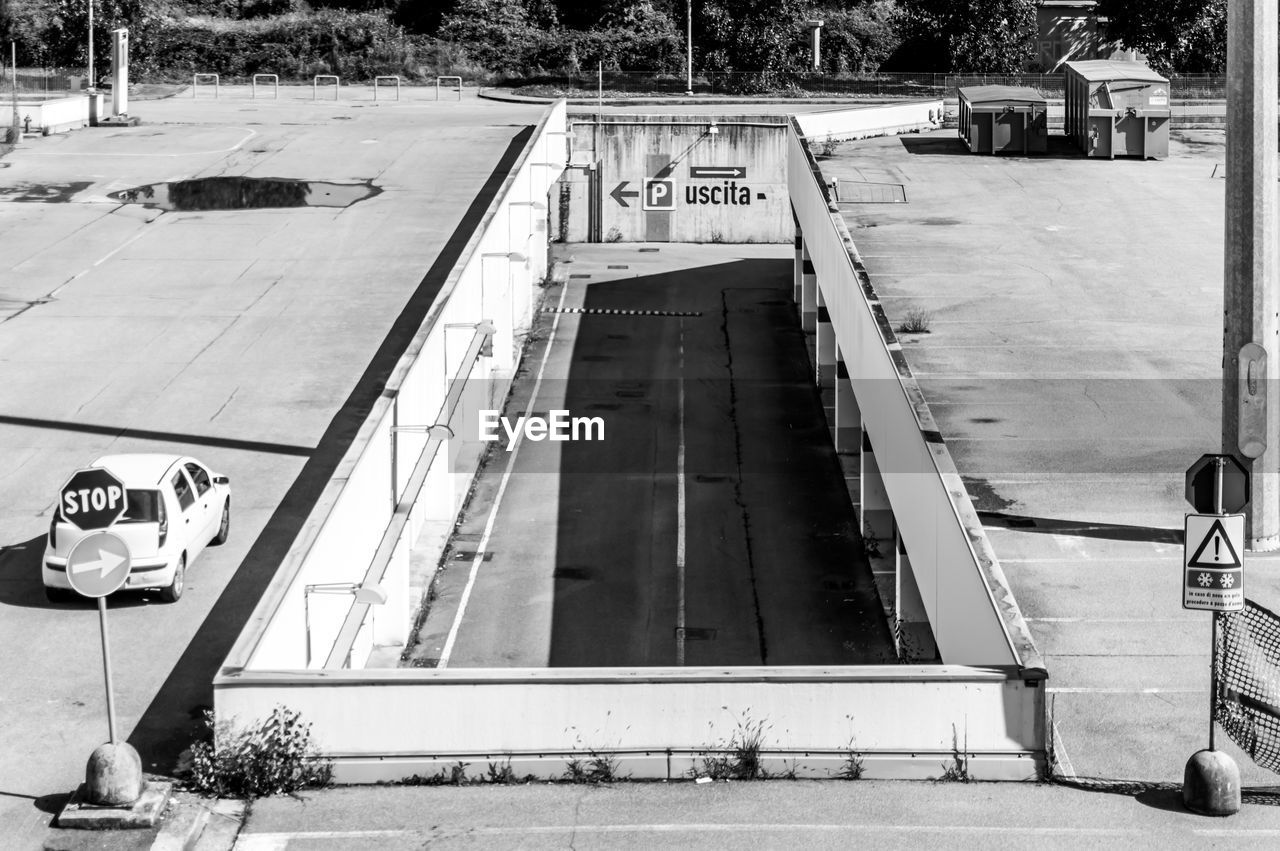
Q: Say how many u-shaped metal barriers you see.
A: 5